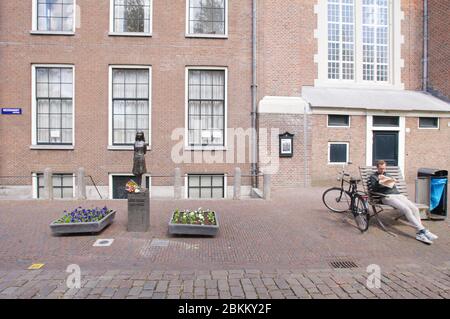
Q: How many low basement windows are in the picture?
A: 3